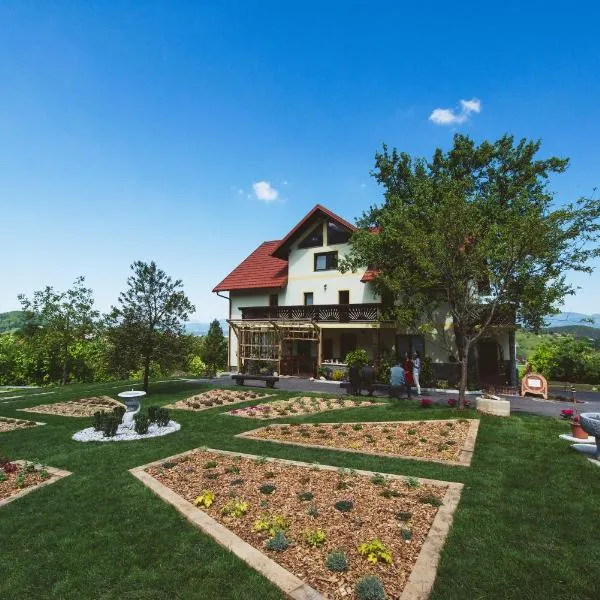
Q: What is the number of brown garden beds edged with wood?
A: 7